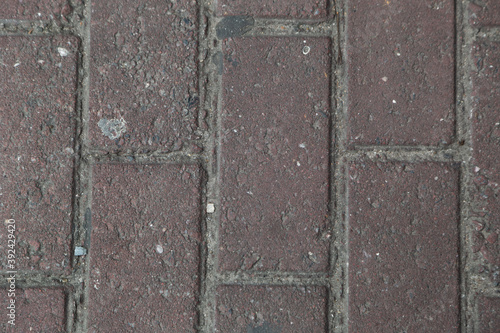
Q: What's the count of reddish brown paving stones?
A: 13